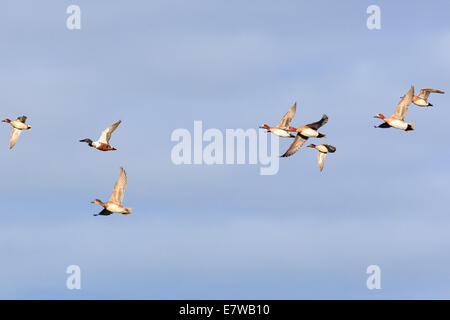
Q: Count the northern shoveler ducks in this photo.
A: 1